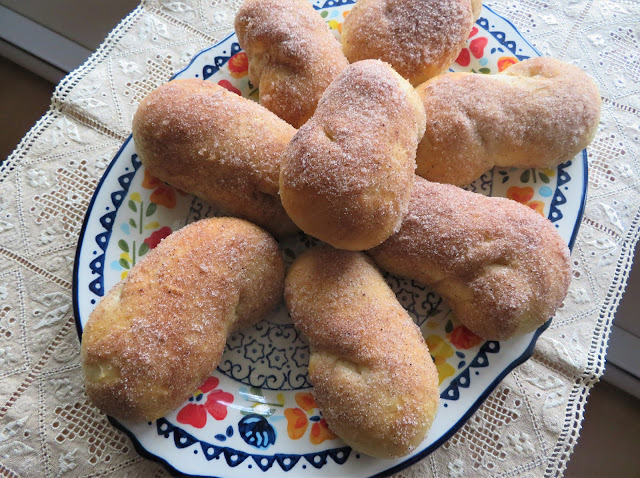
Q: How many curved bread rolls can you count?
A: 8